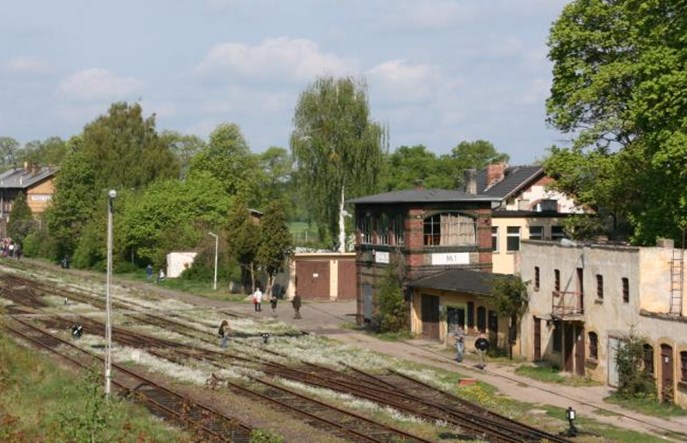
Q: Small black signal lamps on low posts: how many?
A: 3